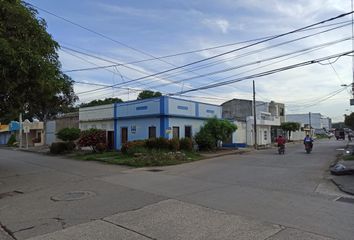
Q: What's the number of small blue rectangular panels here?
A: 3